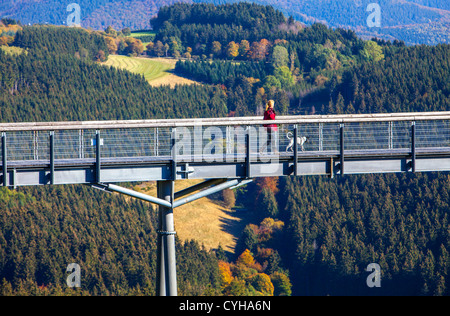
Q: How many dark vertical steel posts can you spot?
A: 8